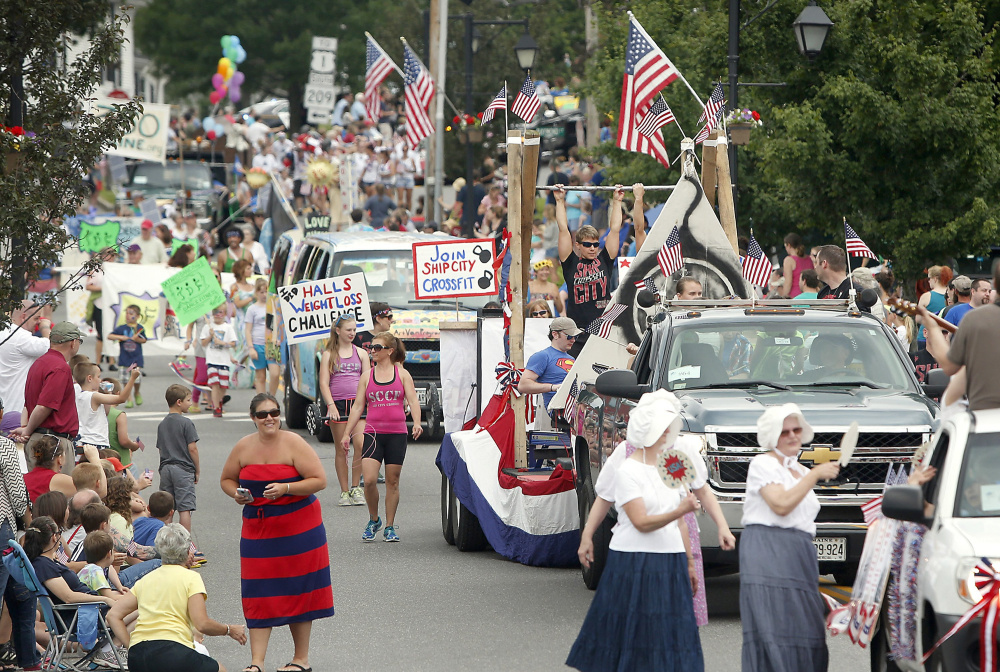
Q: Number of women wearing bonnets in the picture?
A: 3